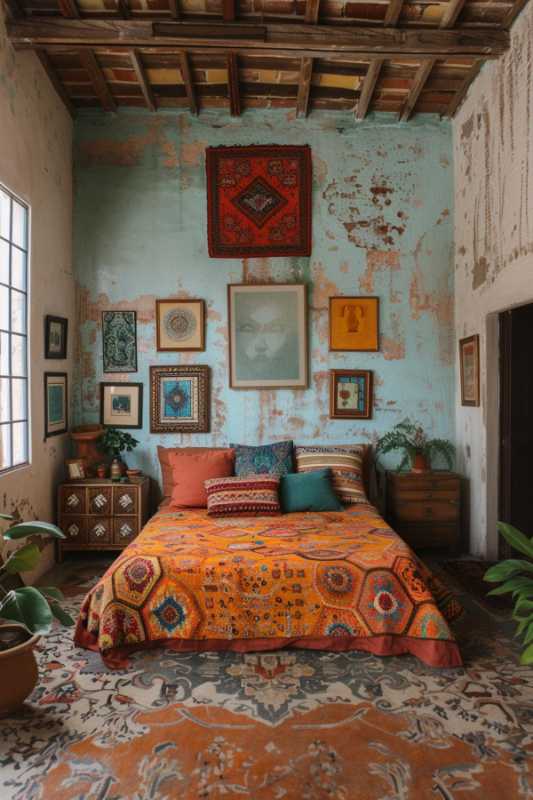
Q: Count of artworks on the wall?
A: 11